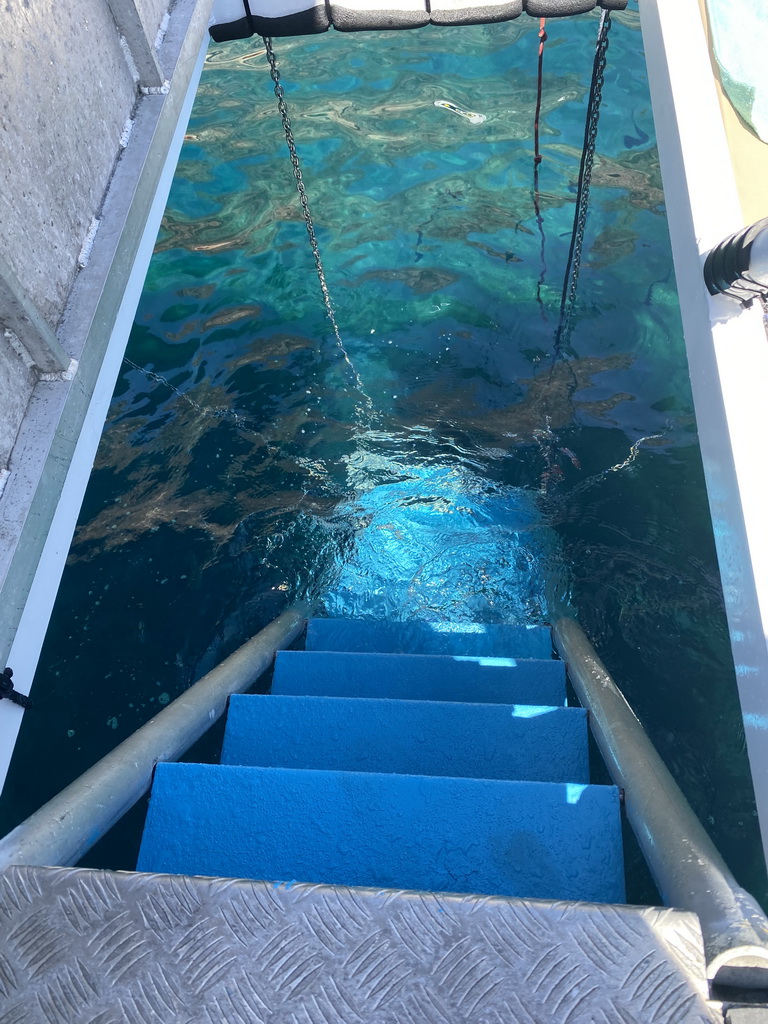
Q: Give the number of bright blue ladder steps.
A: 4